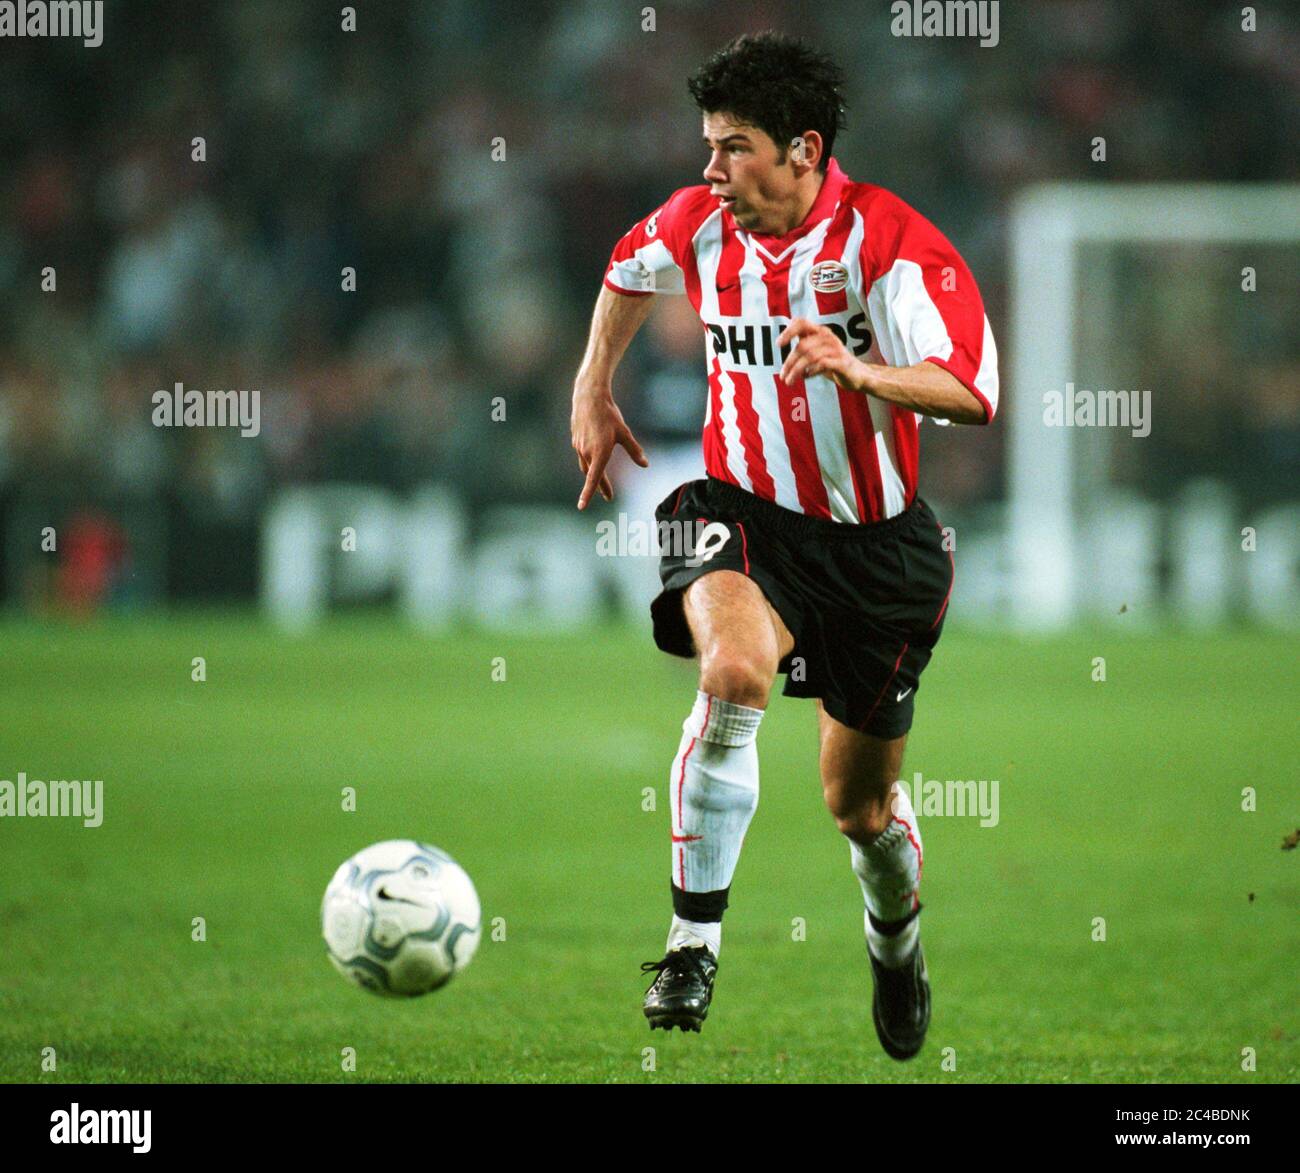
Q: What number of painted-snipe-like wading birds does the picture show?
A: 0